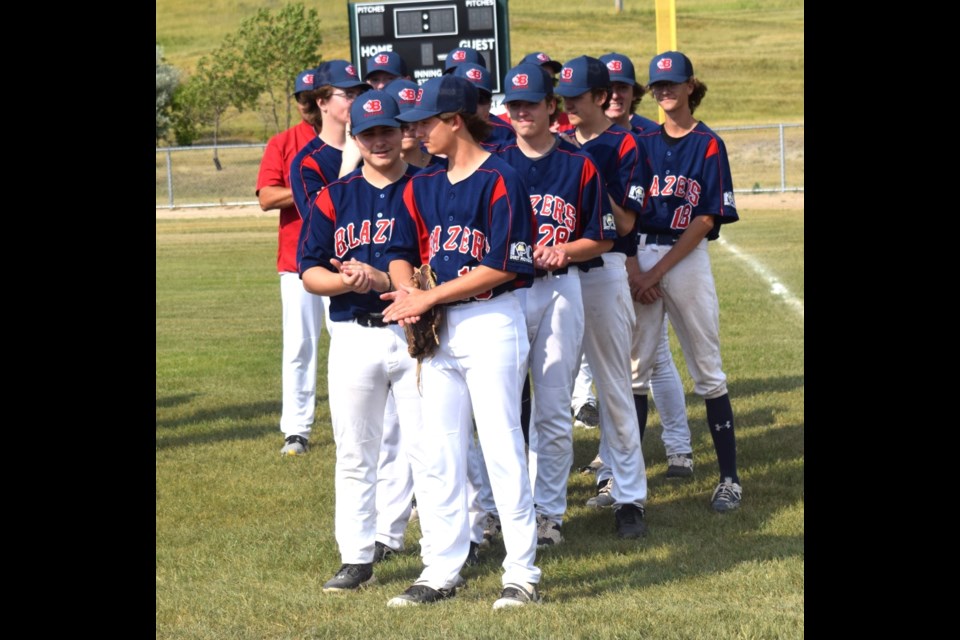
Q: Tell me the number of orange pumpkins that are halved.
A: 0